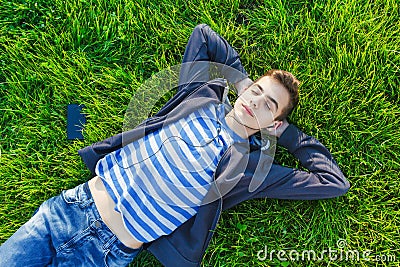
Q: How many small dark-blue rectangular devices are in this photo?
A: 1